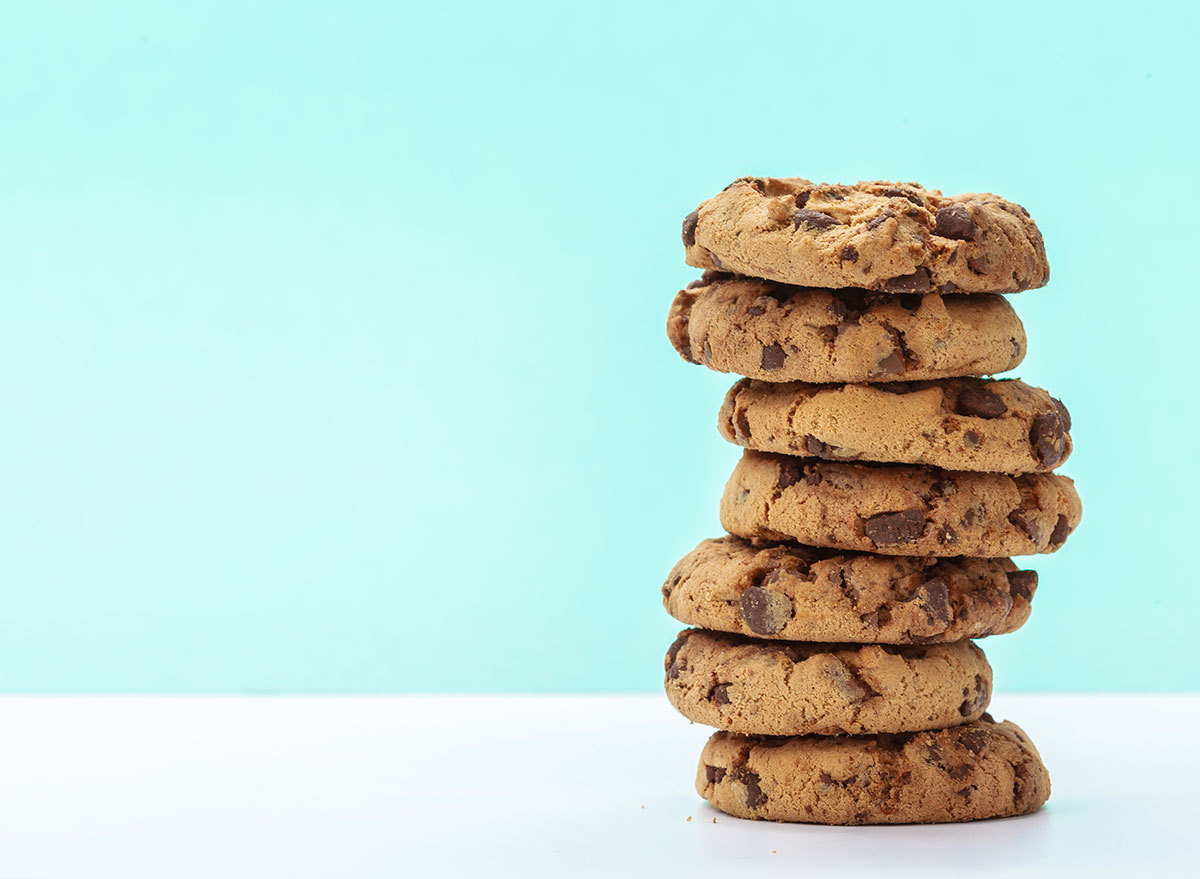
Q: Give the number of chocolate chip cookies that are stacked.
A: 7